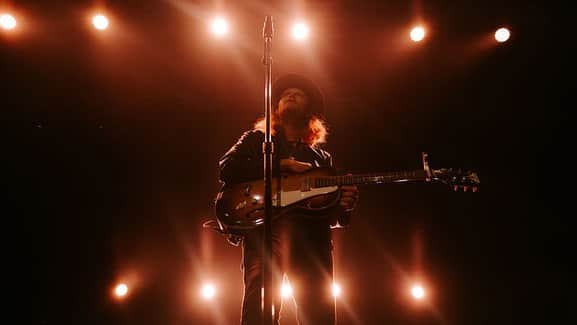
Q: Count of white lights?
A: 11